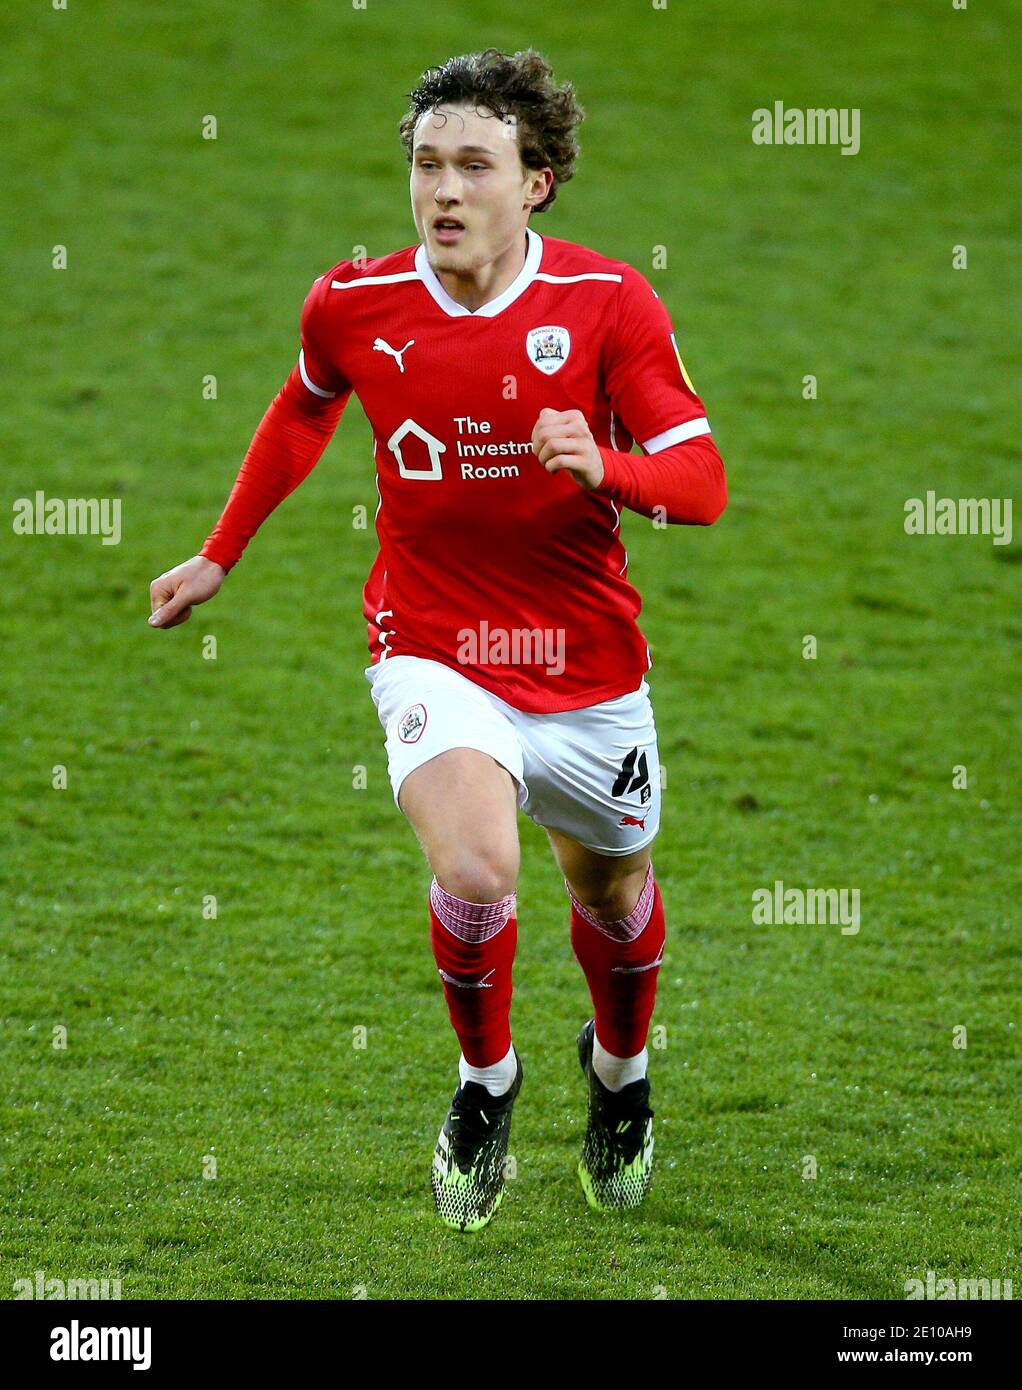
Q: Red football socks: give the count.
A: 2